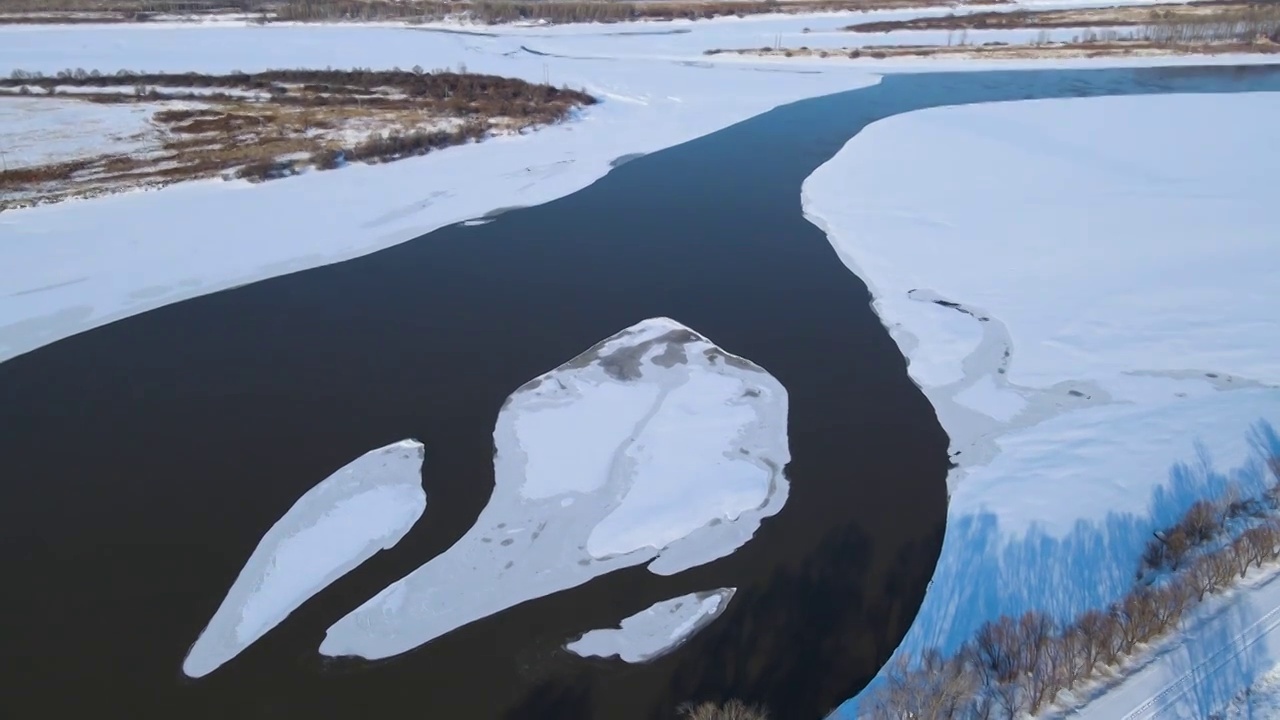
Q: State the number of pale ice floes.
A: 3